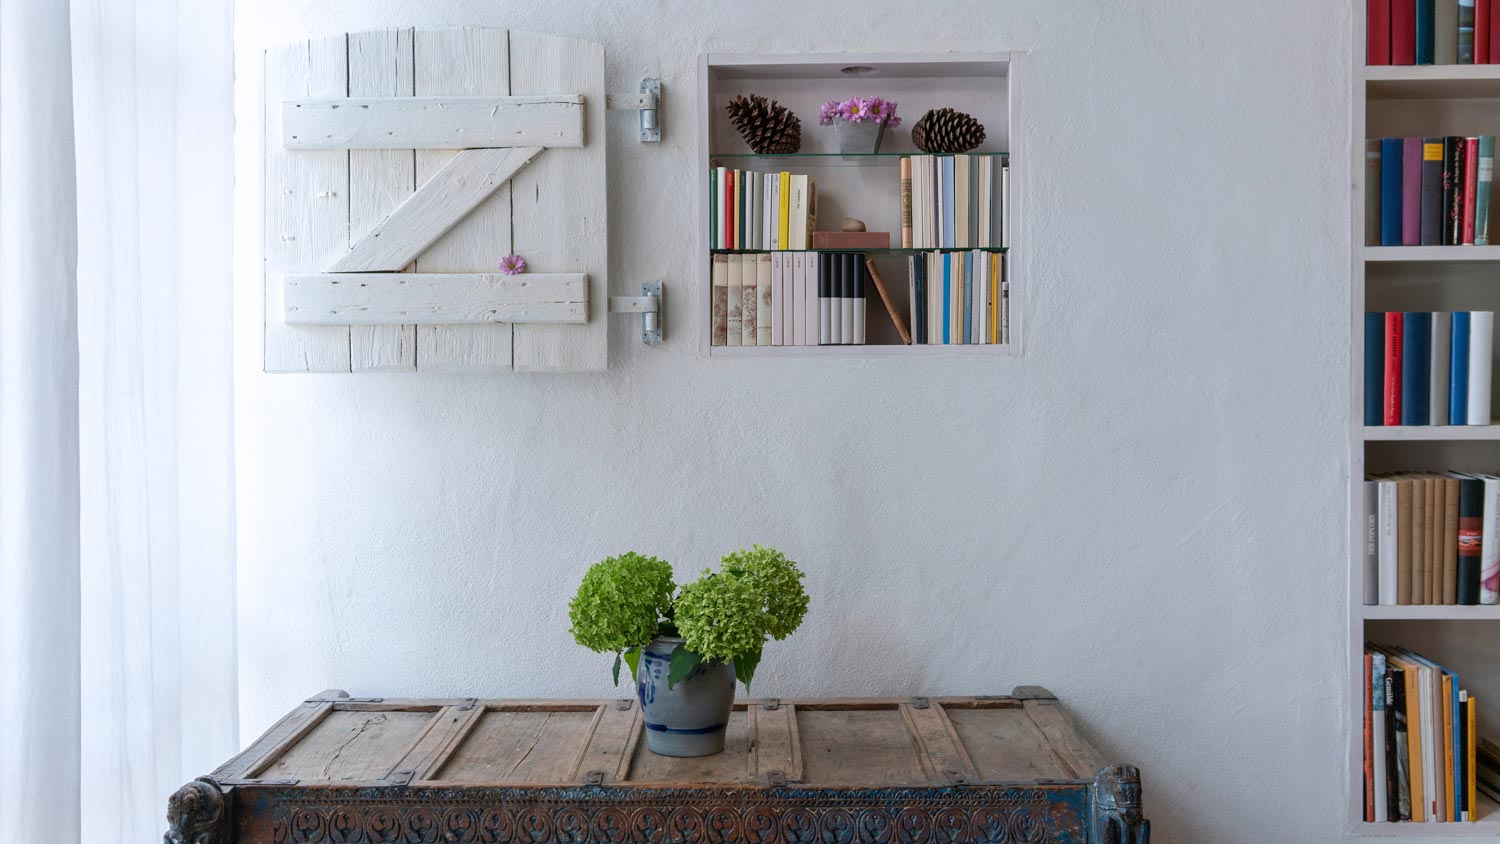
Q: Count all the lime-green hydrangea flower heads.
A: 3